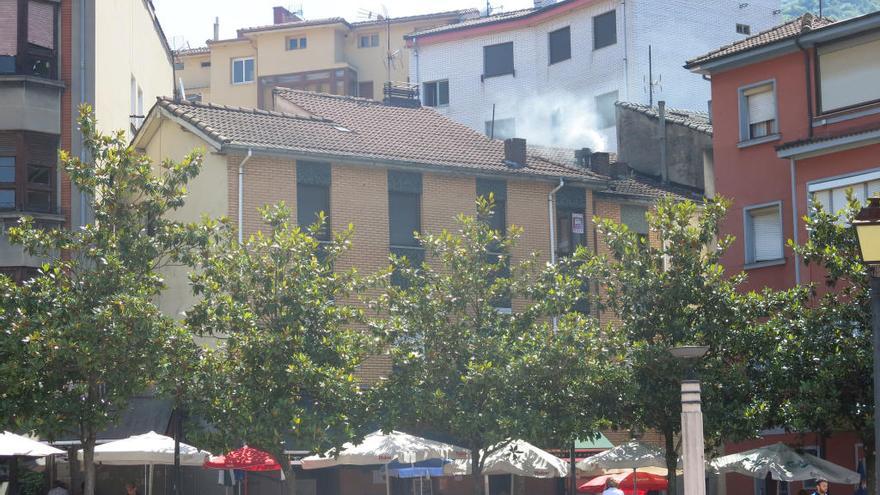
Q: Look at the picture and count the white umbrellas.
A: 6